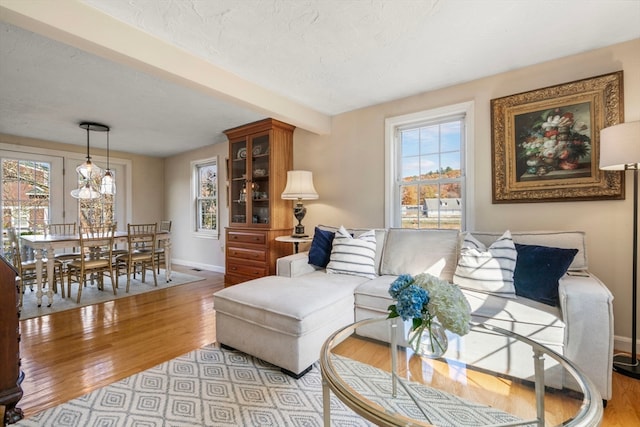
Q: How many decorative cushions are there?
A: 4